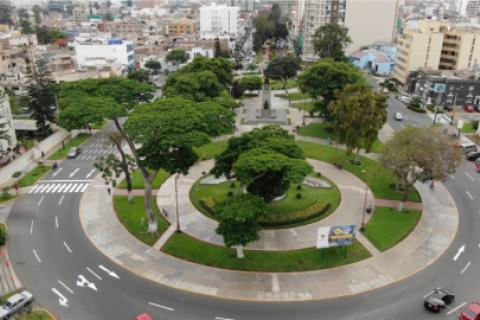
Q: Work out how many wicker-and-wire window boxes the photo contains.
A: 0